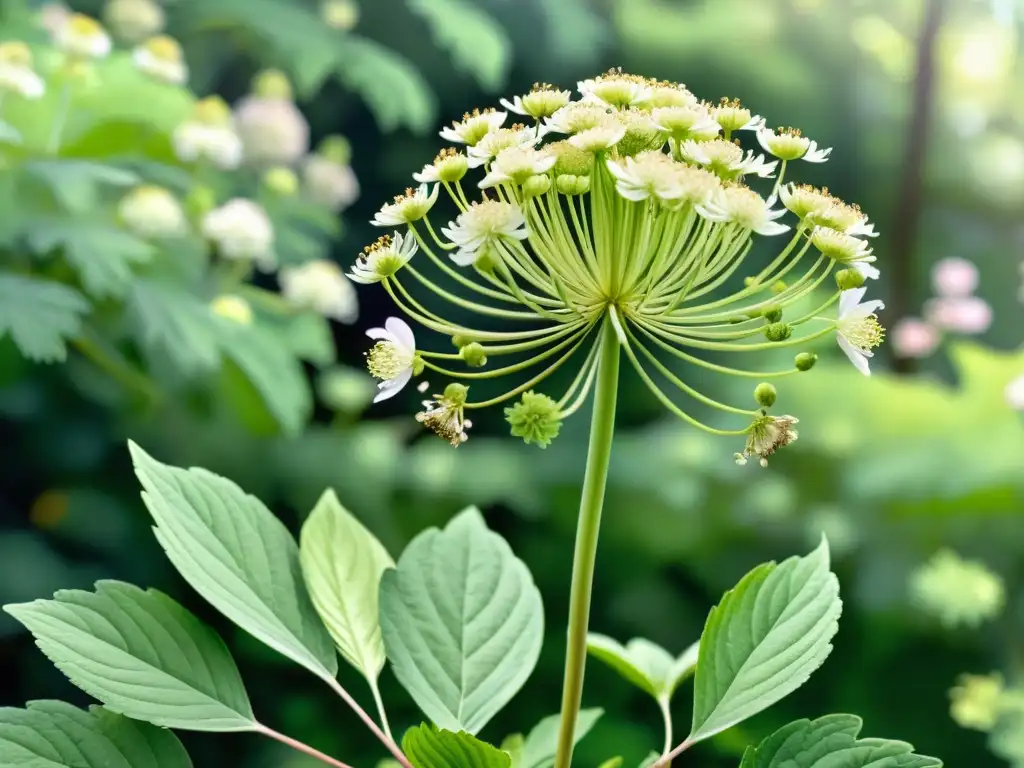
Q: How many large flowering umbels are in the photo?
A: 1